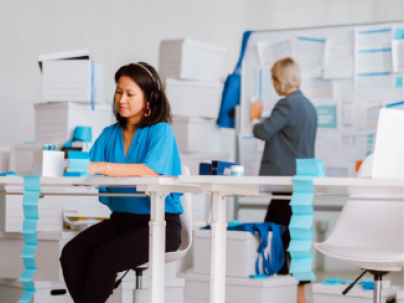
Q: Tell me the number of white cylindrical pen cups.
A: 1